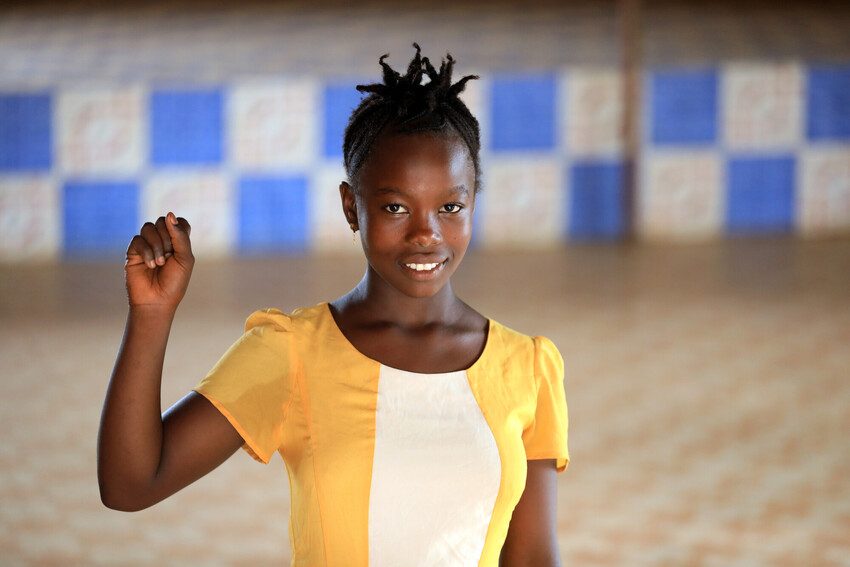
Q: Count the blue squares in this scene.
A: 11